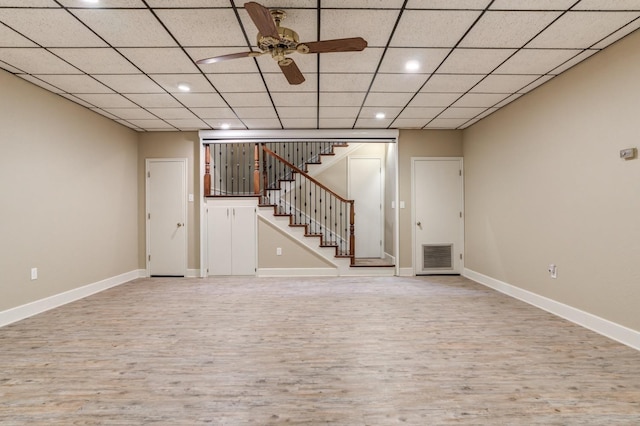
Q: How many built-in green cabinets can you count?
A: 0